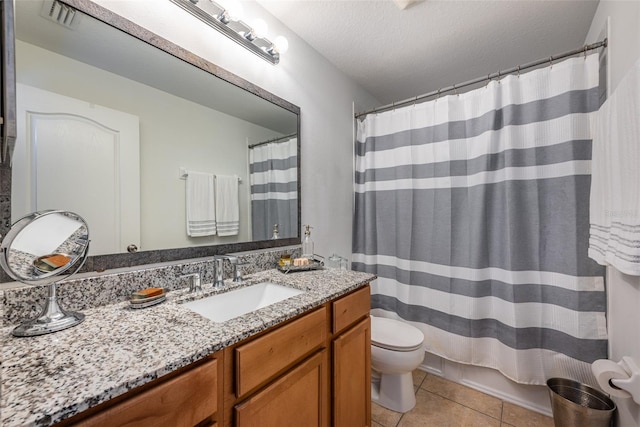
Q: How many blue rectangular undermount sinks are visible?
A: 0